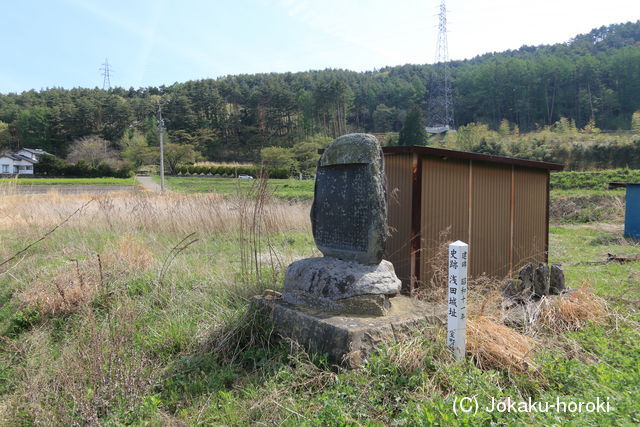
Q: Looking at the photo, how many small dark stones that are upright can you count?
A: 3